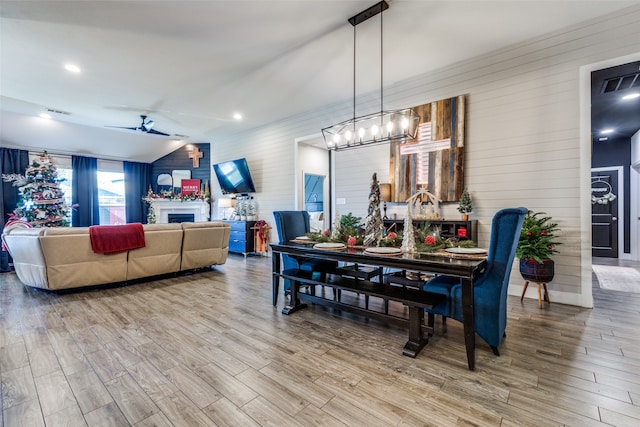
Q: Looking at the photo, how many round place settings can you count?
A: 4